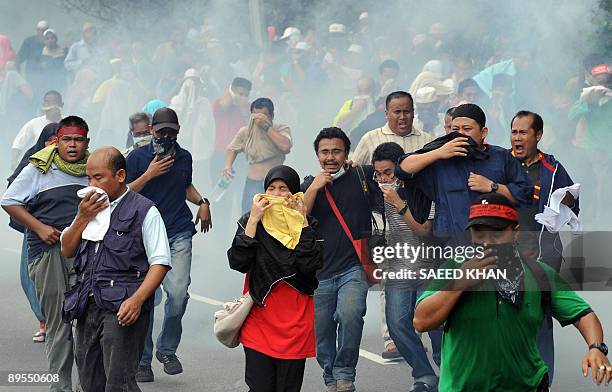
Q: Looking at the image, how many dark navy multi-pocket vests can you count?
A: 1